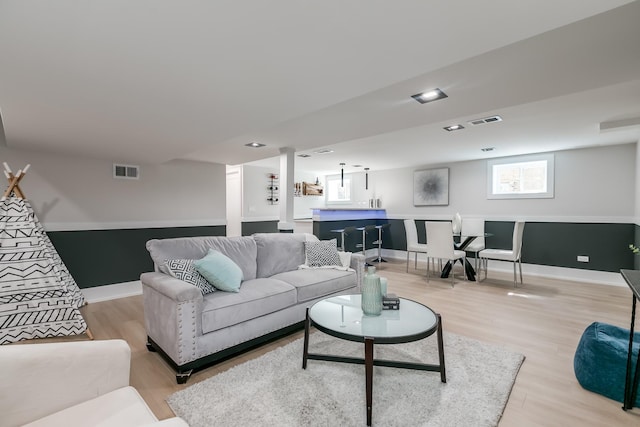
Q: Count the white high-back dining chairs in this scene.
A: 4